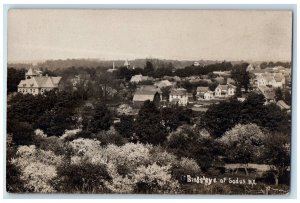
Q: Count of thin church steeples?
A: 2